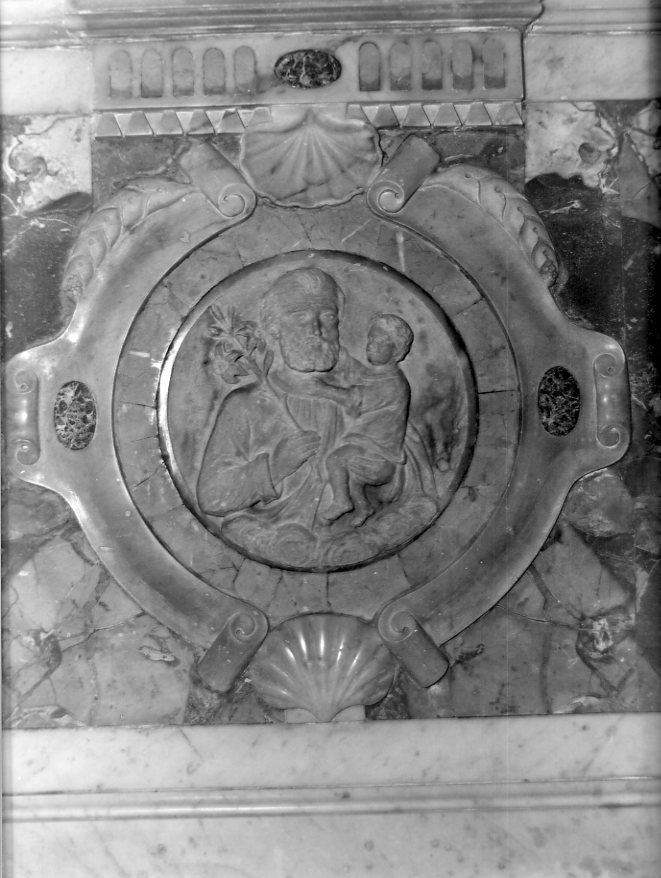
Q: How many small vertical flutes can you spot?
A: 10